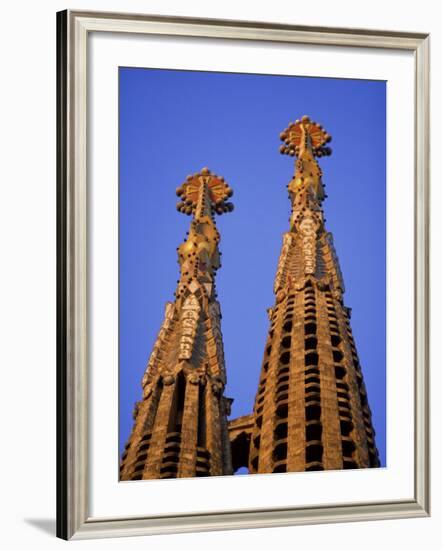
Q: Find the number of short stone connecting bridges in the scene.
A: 1